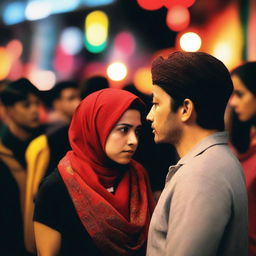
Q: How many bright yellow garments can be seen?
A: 1